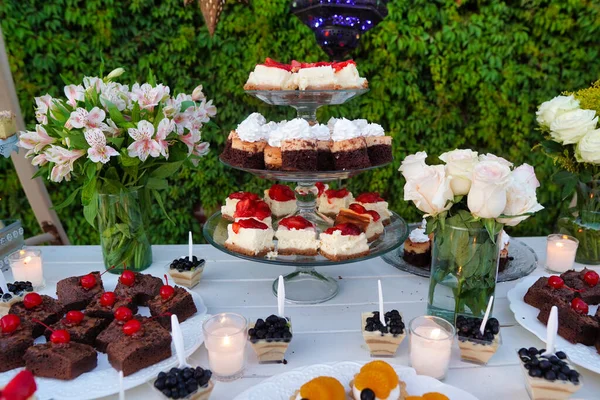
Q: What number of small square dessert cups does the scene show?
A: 7